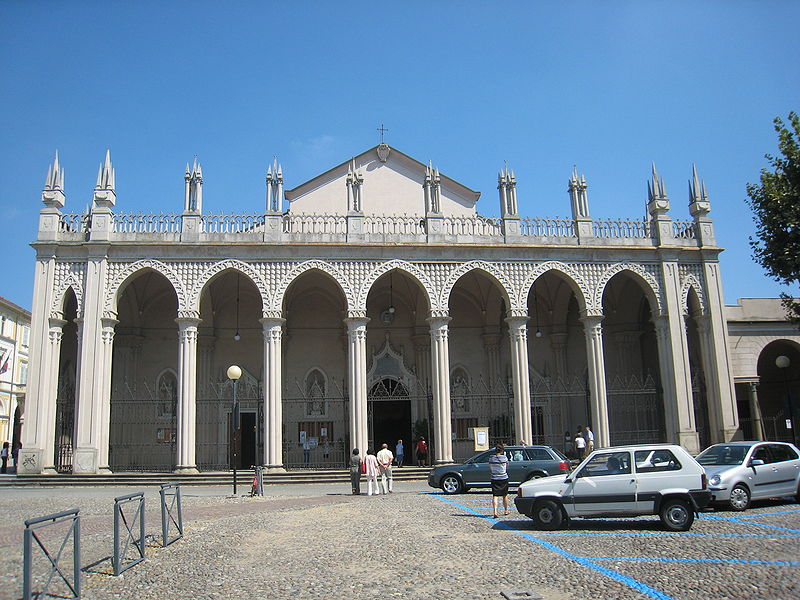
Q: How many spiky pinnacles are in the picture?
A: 10